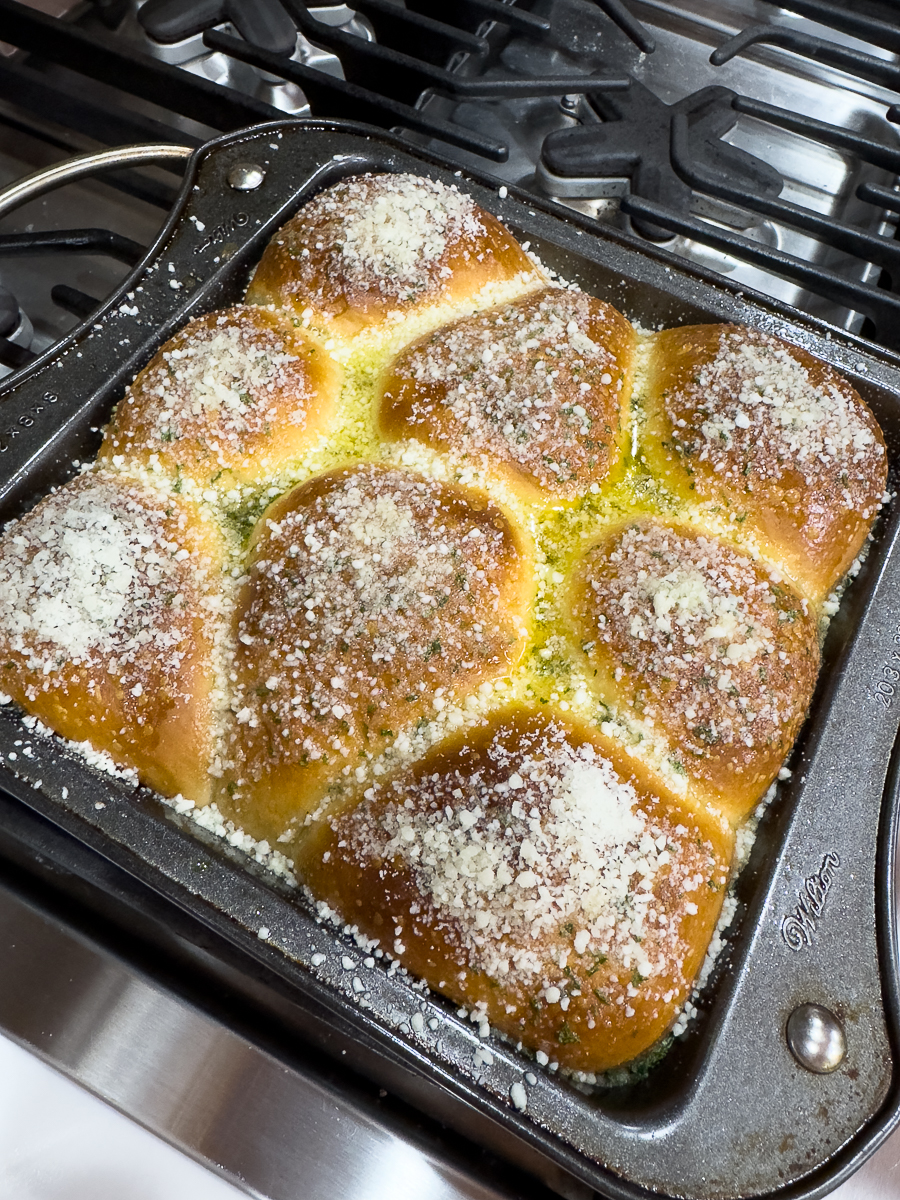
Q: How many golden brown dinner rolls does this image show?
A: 8